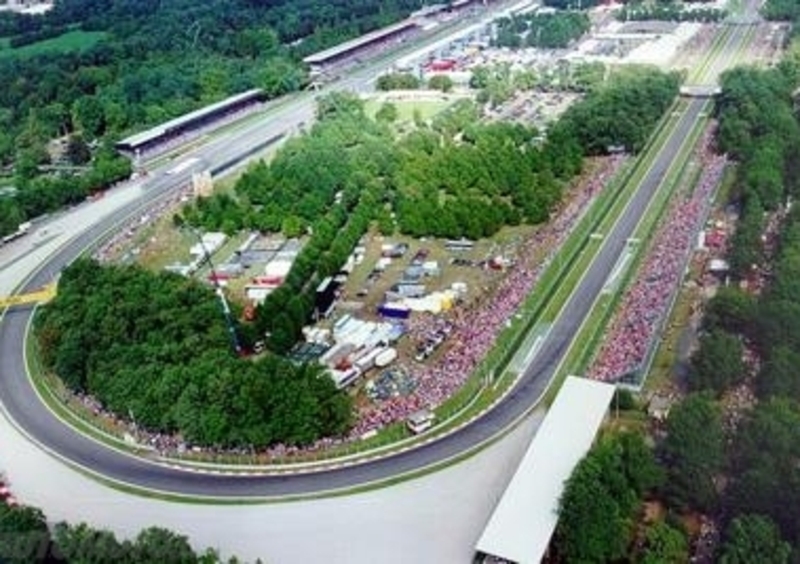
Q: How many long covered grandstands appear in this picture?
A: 3